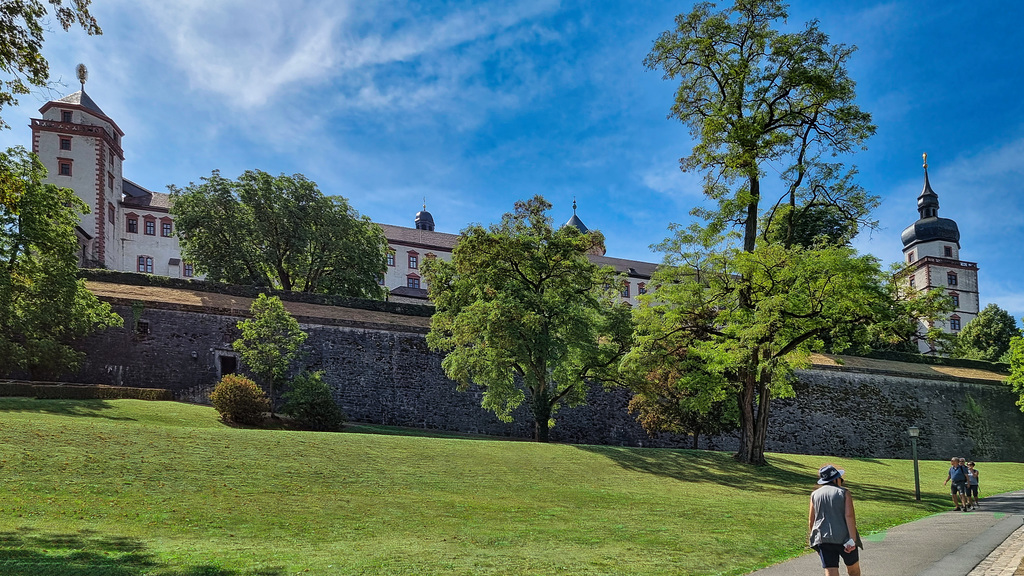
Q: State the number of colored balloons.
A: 0